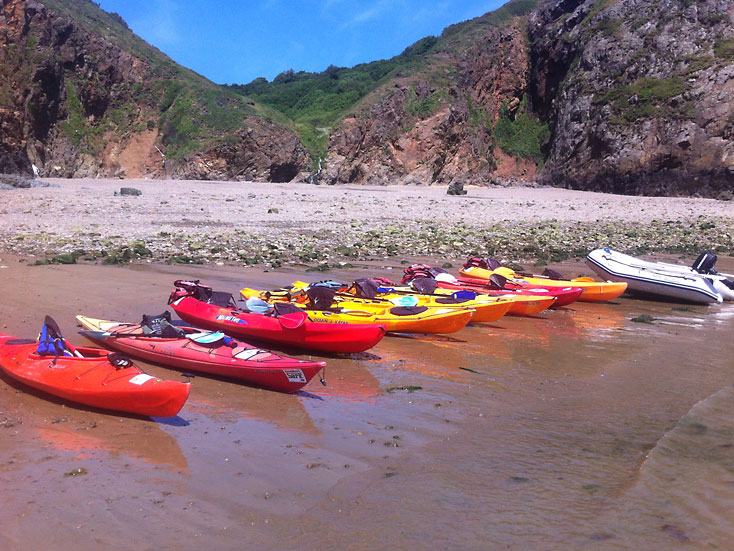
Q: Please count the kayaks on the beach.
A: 8